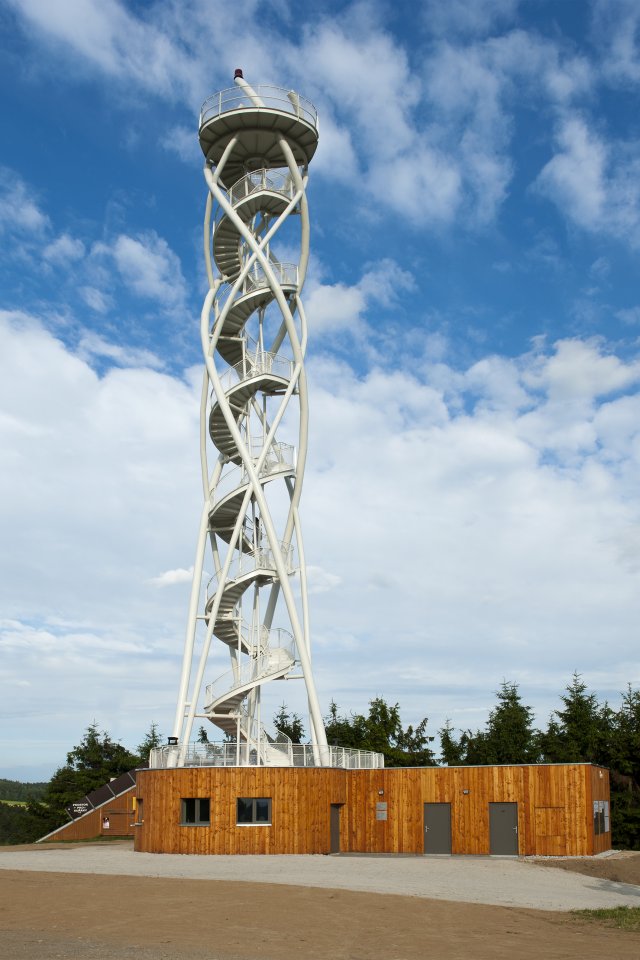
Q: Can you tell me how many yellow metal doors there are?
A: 0